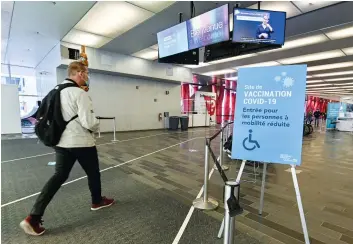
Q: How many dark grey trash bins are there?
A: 2